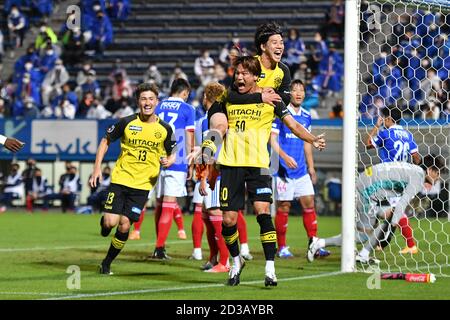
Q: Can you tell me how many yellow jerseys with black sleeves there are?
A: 3